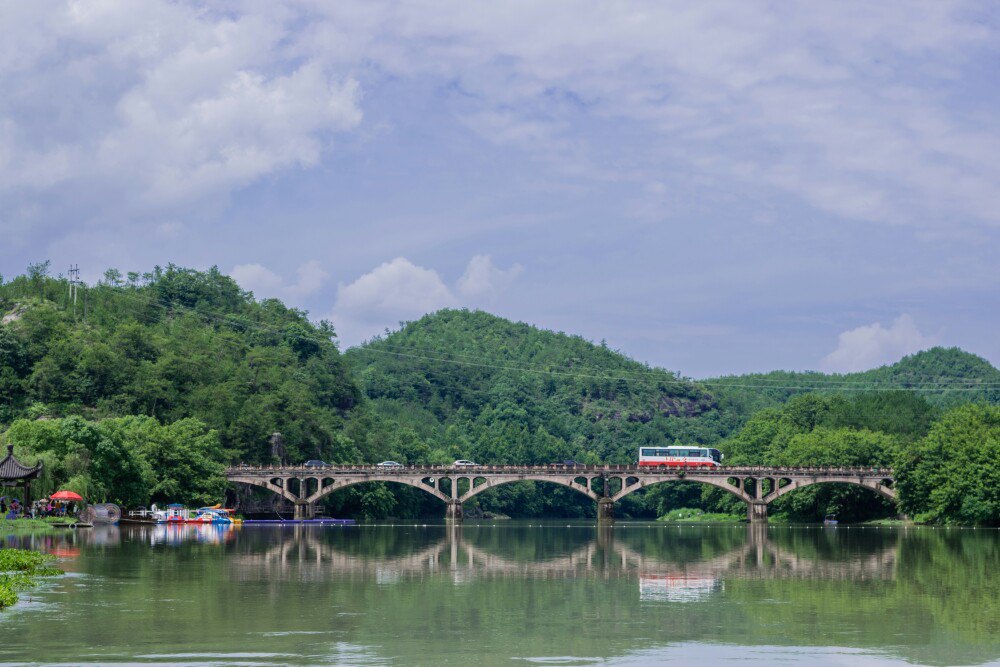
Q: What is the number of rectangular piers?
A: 4